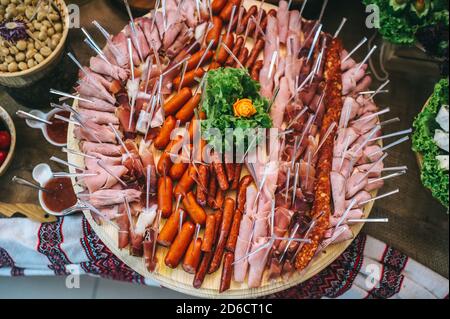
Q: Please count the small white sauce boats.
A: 2